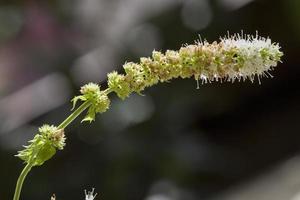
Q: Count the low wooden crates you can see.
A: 0